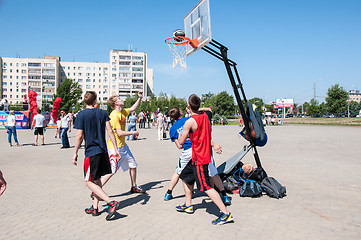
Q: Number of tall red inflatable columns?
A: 2